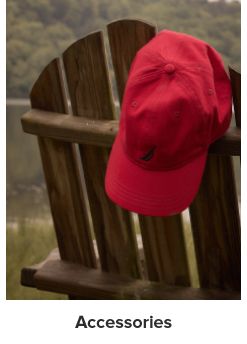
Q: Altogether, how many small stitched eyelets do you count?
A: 3